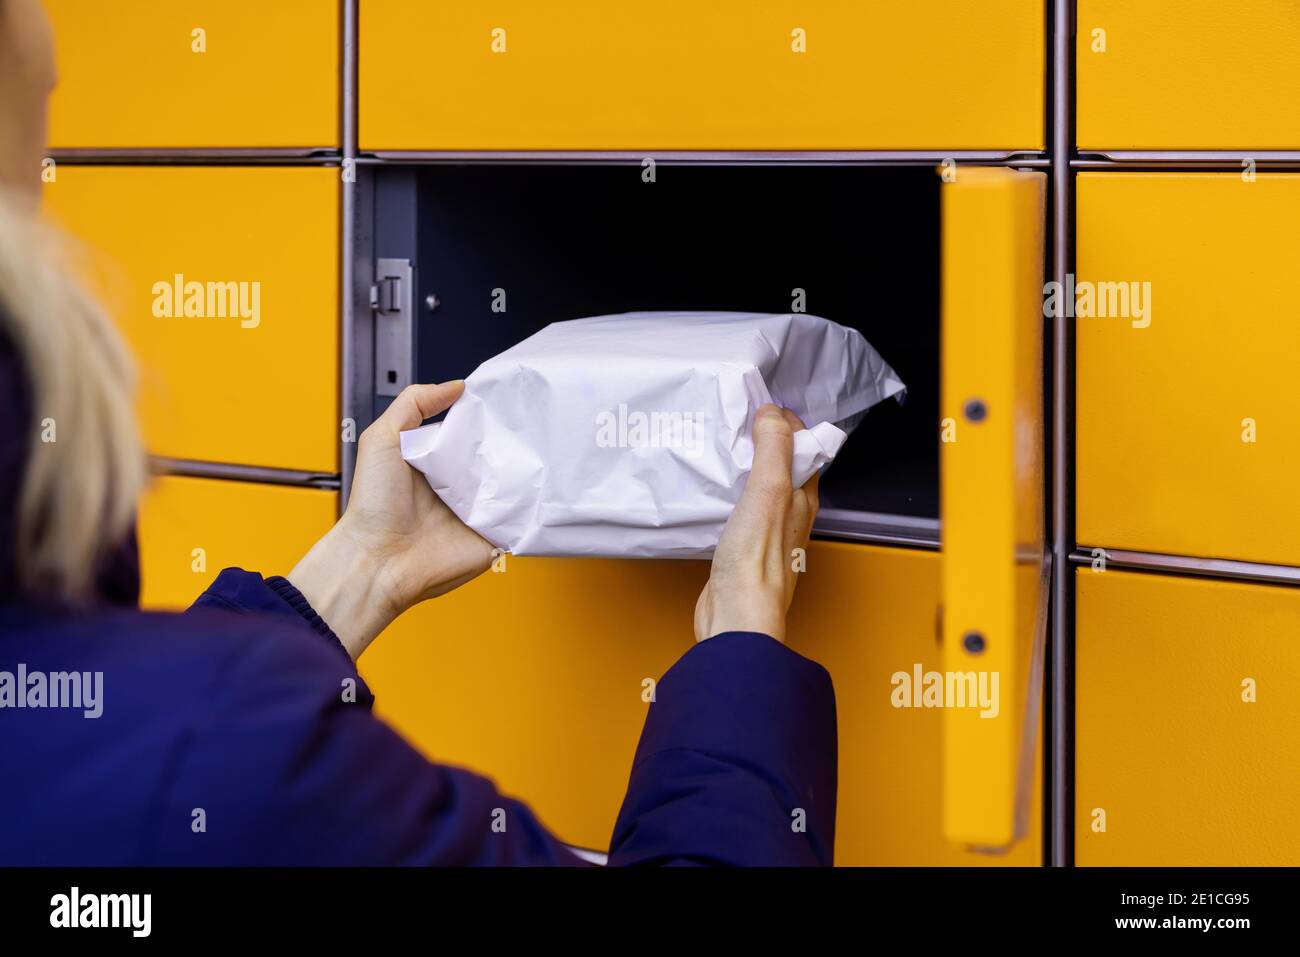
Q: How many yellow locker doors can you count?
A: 9